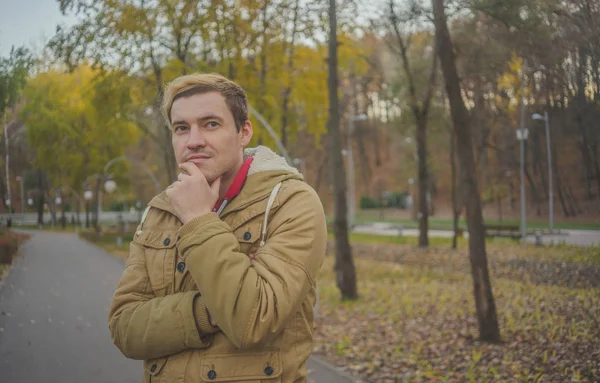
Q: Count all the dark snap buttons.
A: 6